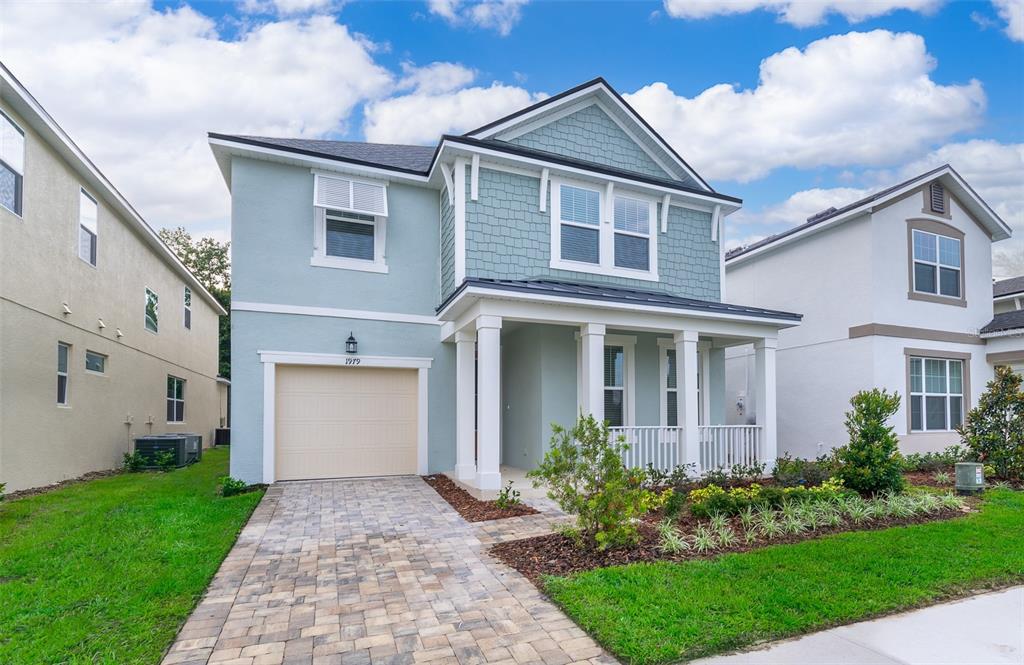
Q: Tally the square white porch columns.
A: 5